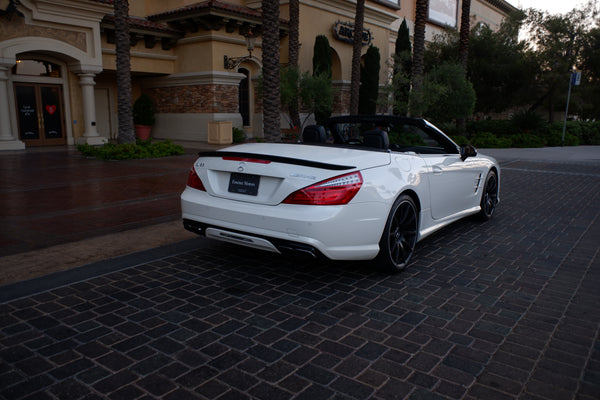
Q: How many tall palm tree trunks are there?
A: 6